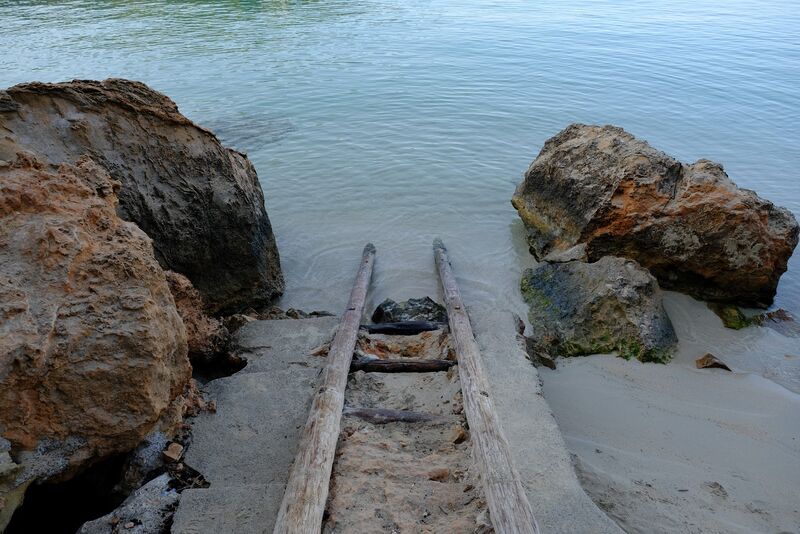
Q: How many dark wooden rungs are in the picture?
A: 3